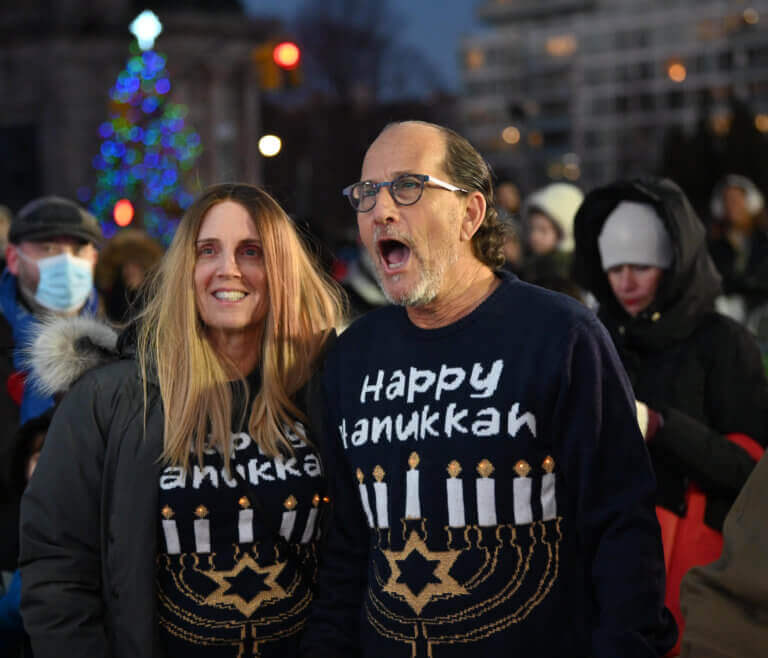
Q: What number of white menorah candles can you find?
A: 12